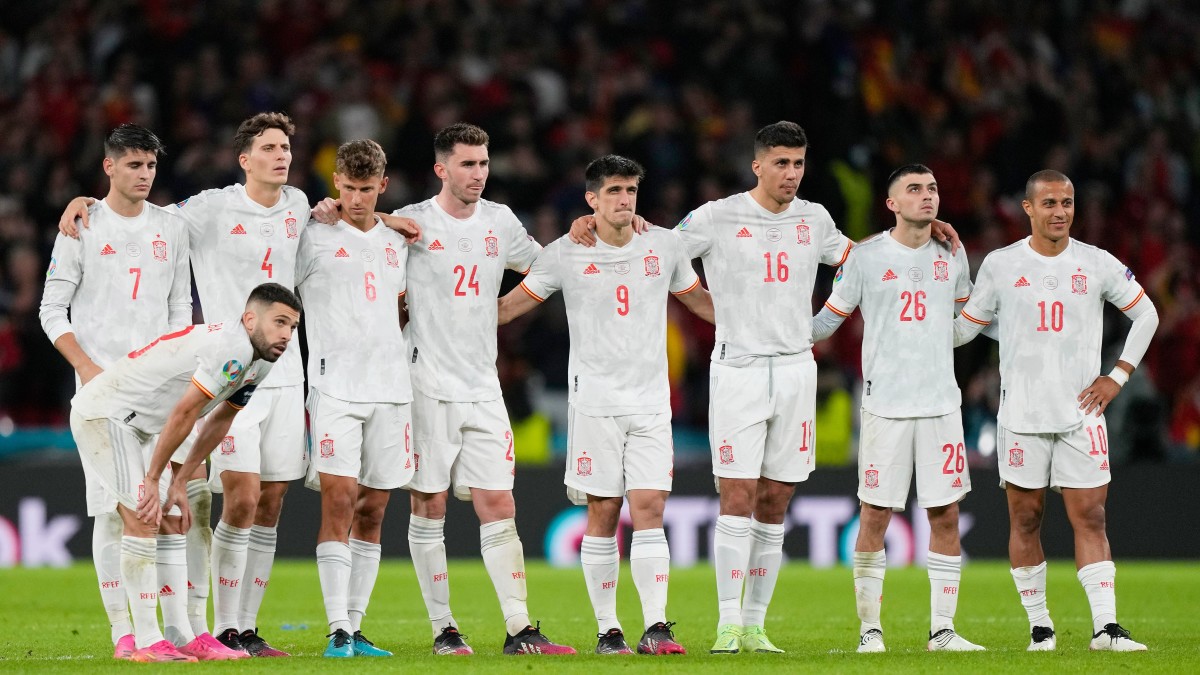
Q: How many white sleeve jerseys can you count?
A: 9